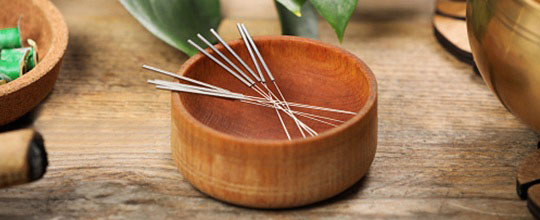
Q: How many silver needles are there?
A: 9